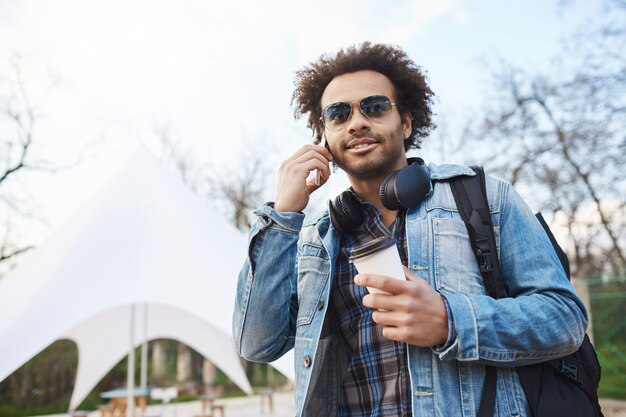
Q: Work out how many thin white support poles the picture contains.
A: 2